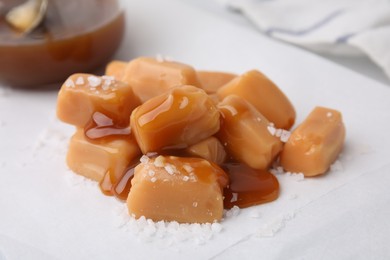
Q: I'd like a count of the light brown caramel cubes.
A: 11